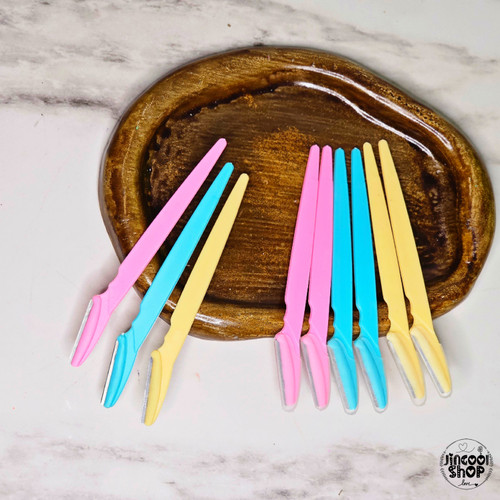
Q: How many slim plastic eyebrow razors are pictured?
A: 9